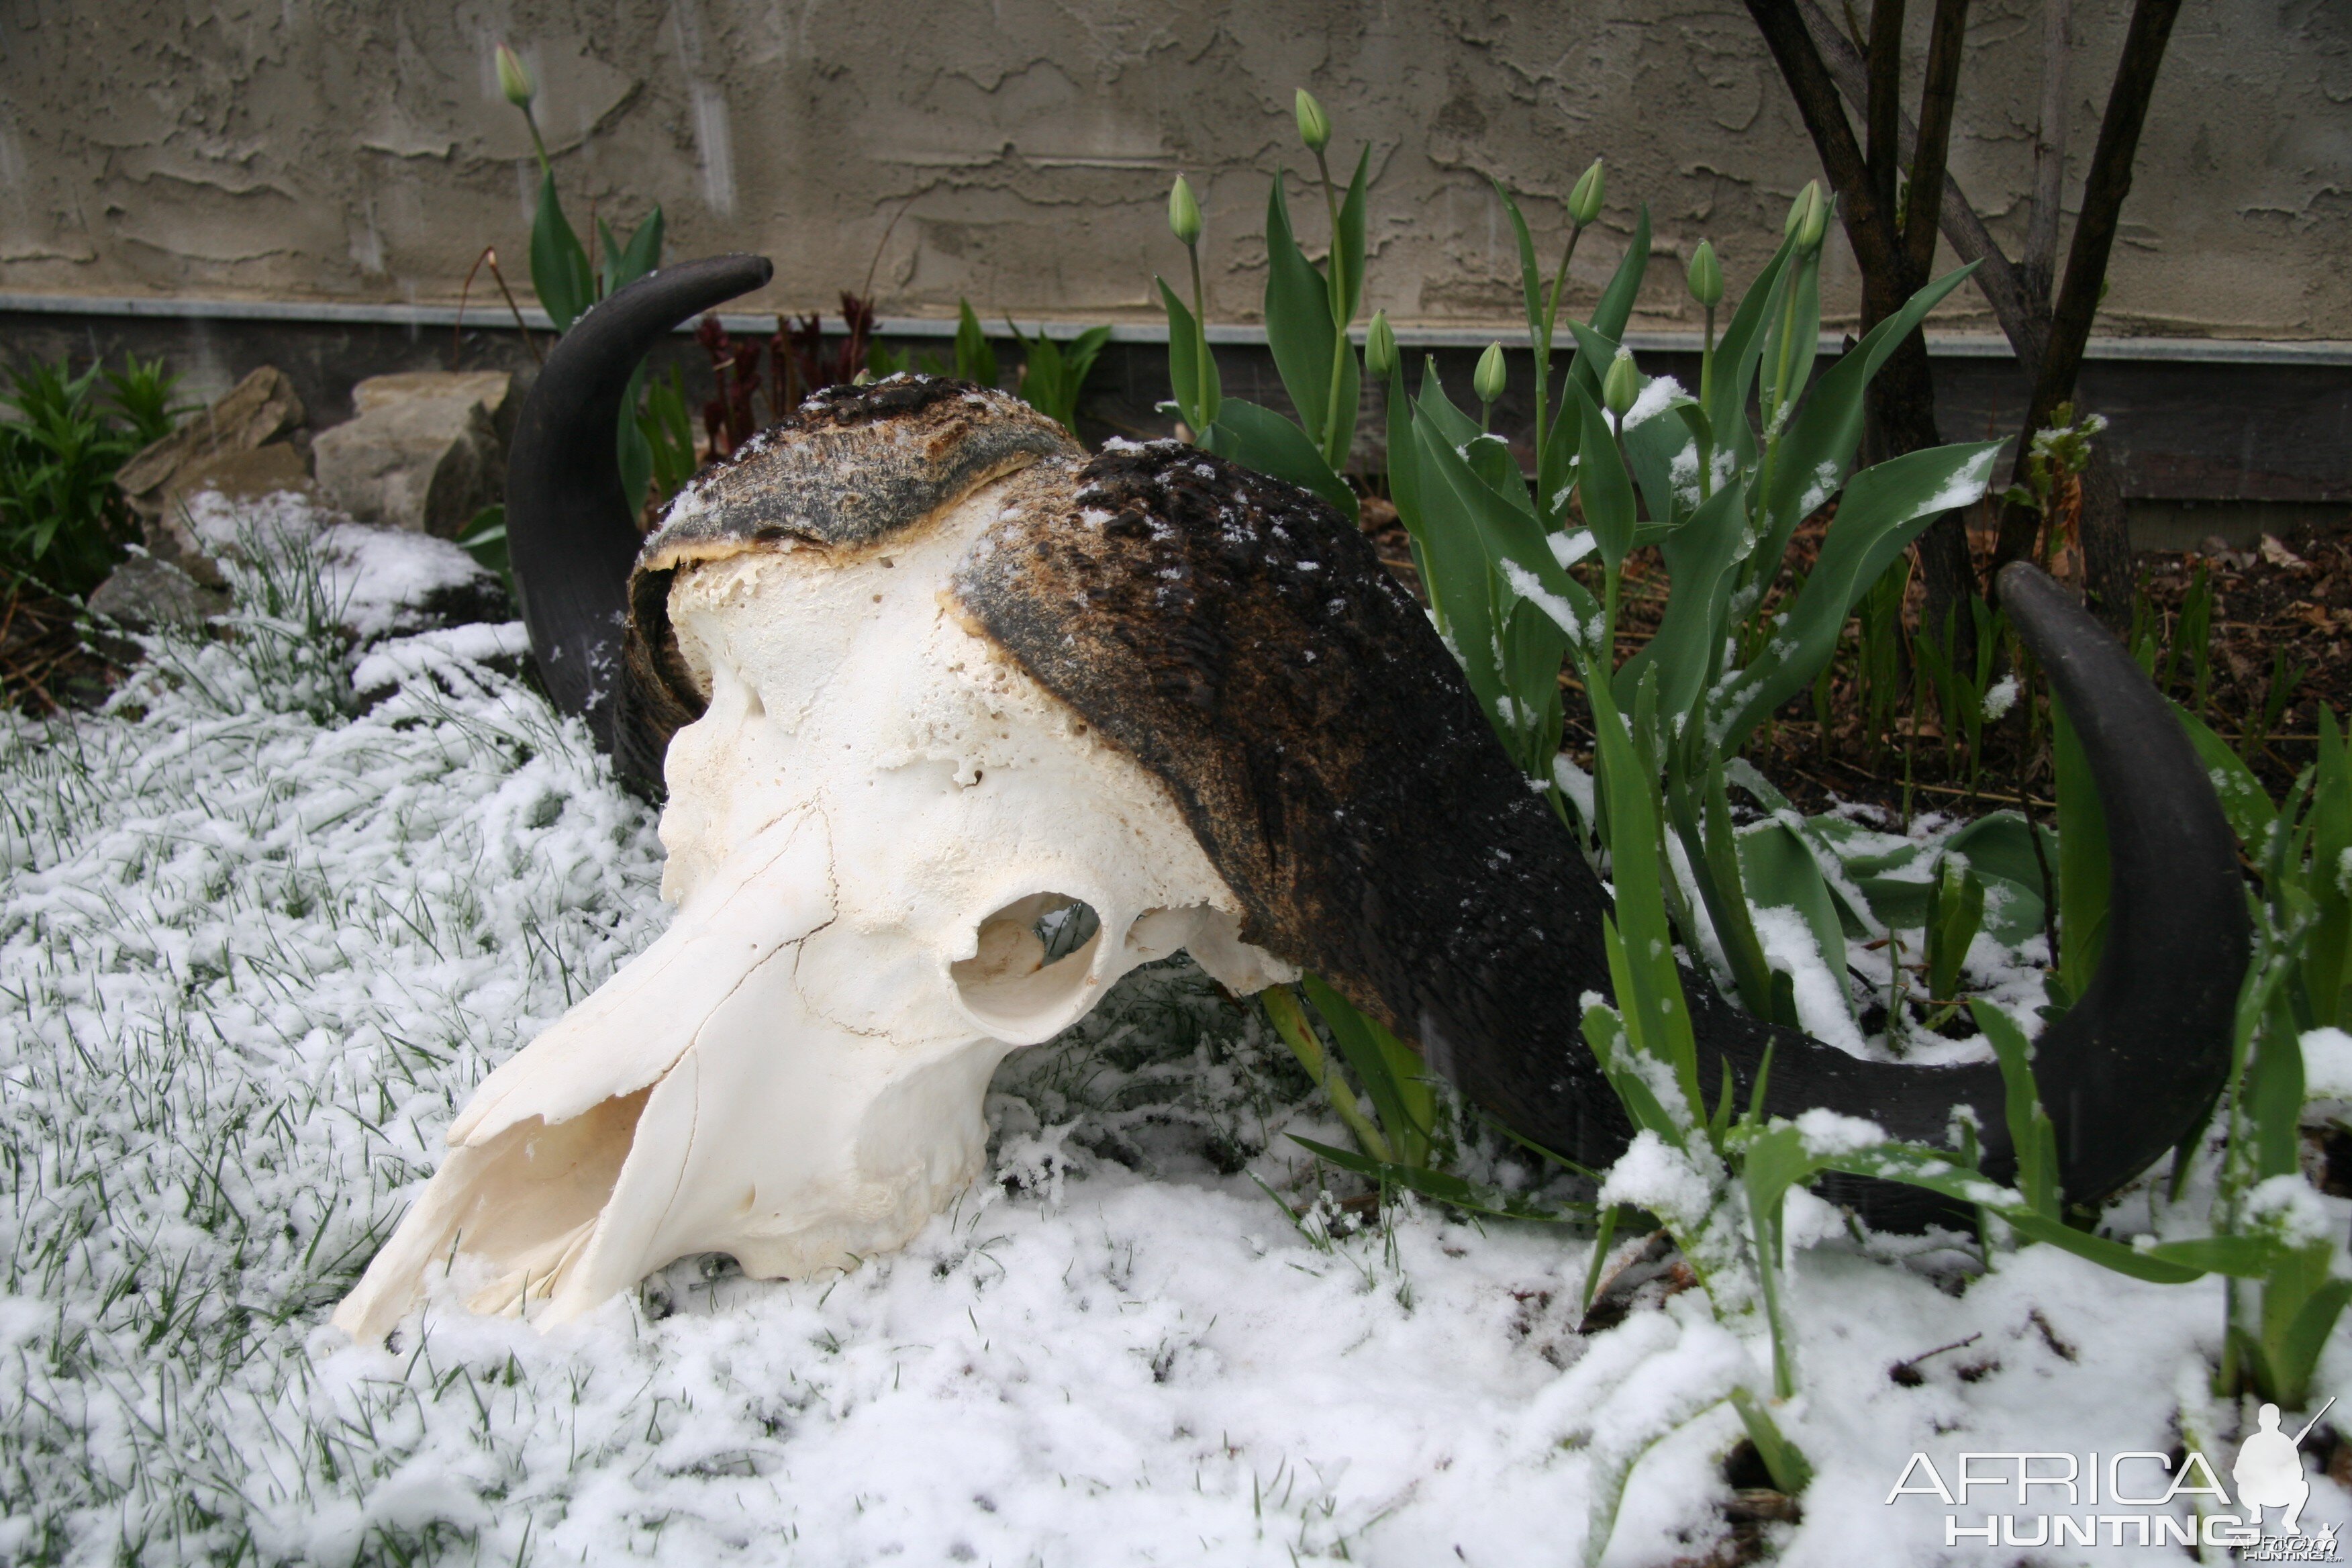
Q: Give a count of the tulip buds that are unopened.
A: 9